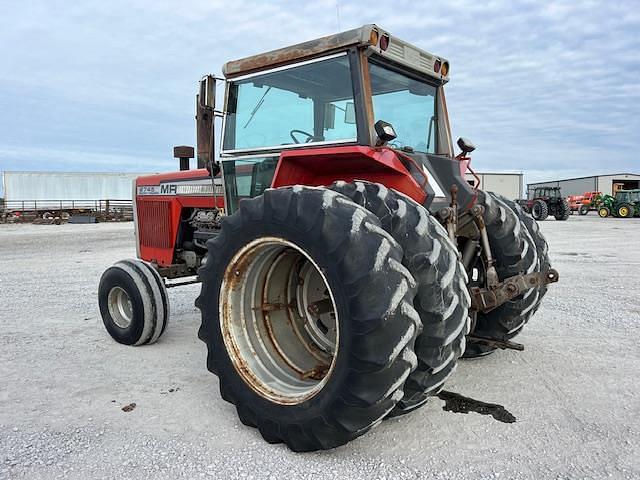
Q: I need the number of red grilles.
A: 1